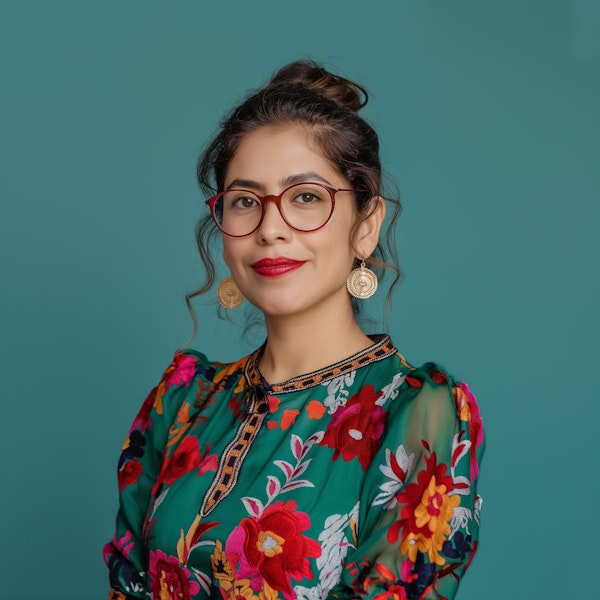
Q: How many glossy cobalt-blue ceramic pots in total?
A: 0